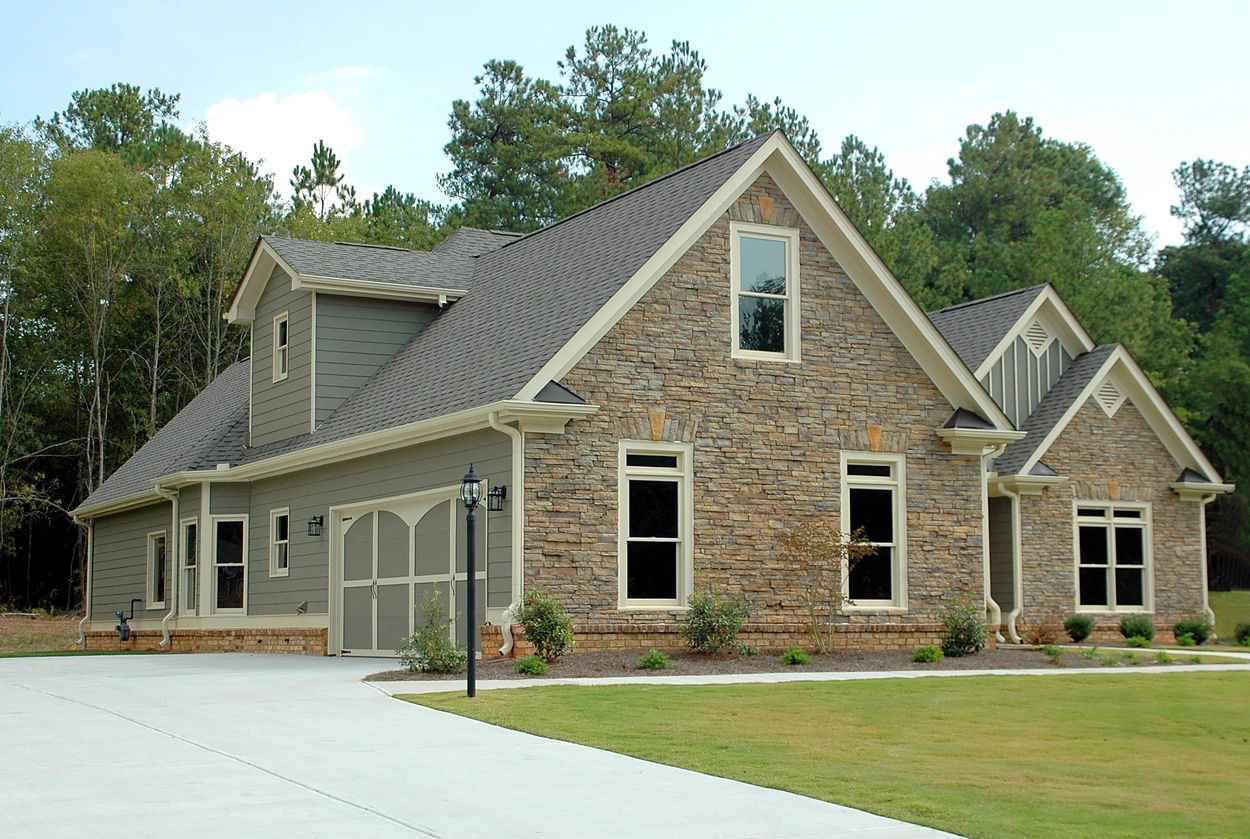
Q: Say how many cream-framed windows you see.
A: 9